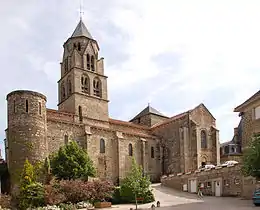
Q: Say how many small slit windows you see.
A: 3